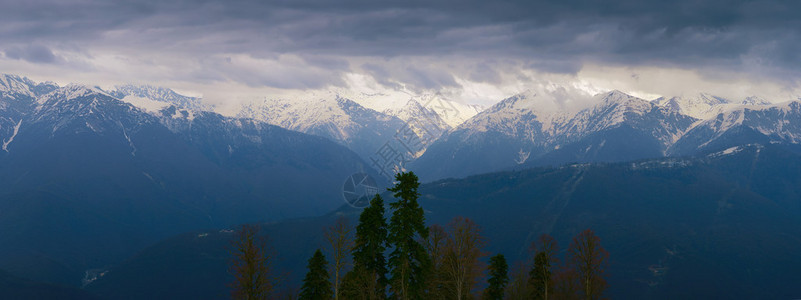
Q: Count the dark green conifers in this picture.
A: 5